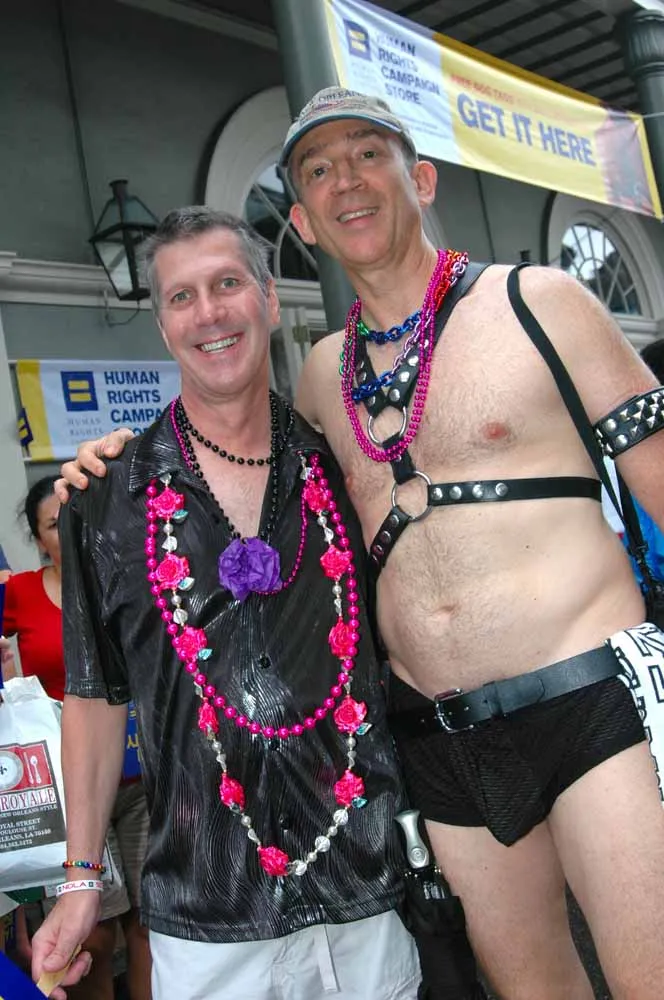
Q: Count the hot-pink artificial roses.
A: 11